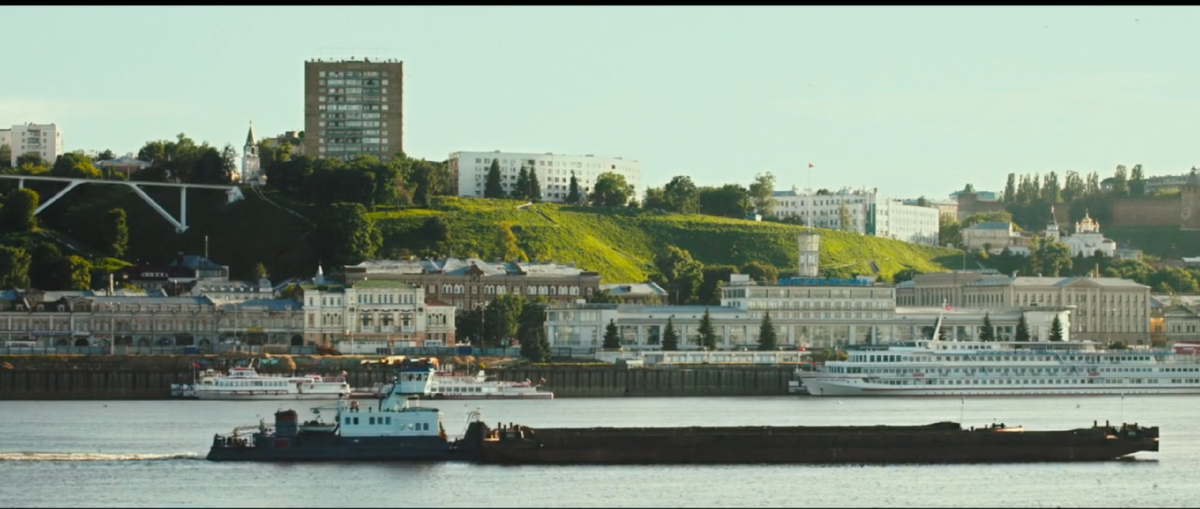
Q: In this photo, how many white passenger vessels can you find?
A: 3